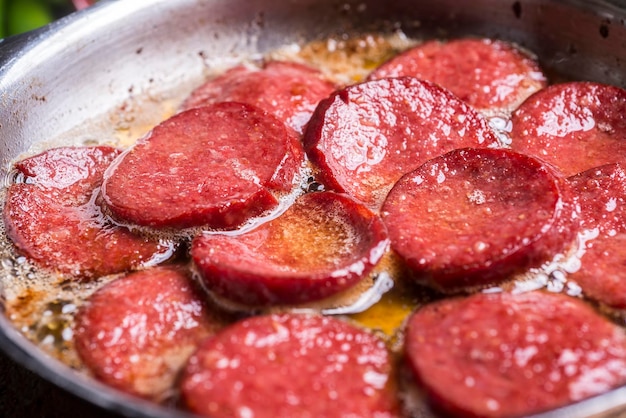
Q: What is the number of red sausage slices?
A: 12